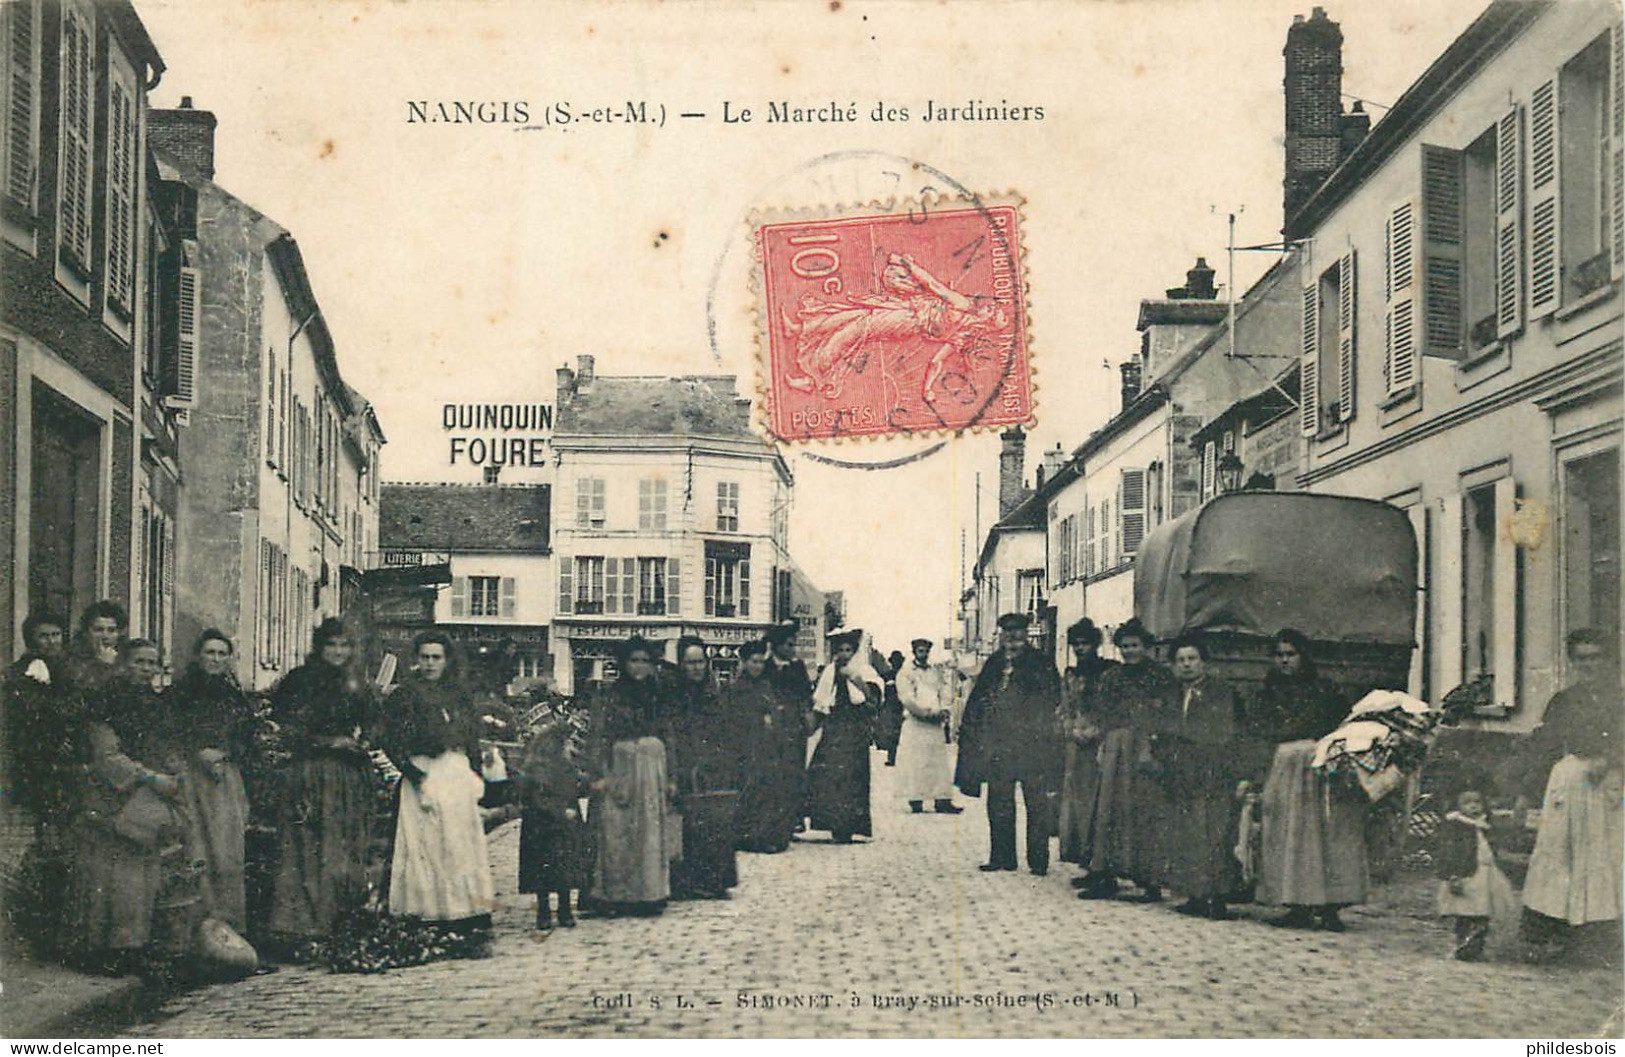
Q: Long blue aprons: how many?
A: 0